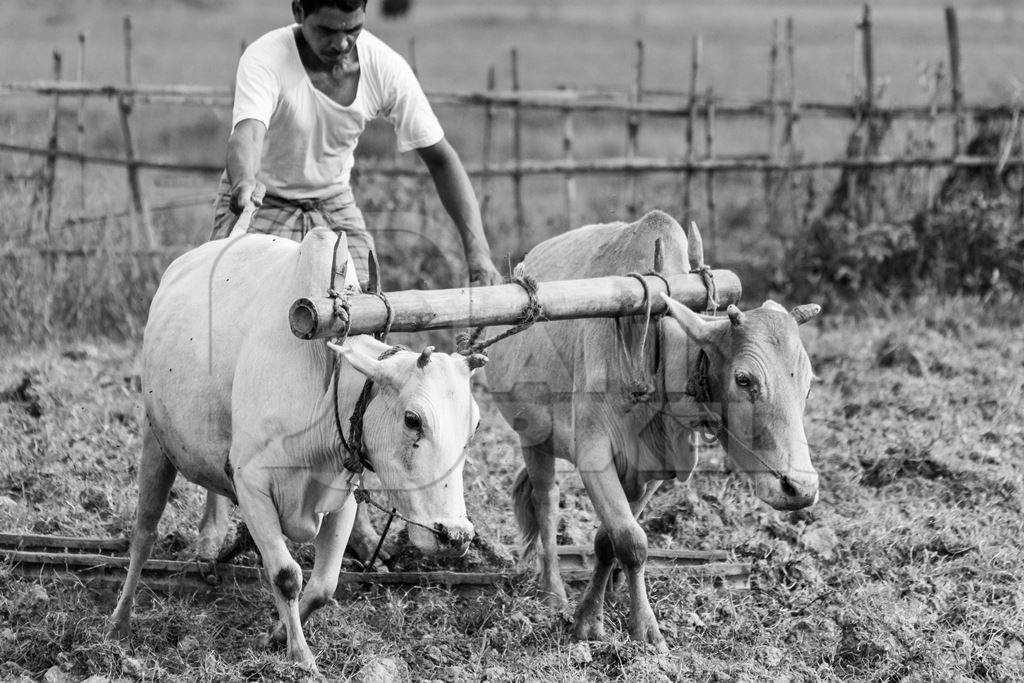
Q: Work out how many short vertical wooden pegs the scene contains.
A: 4